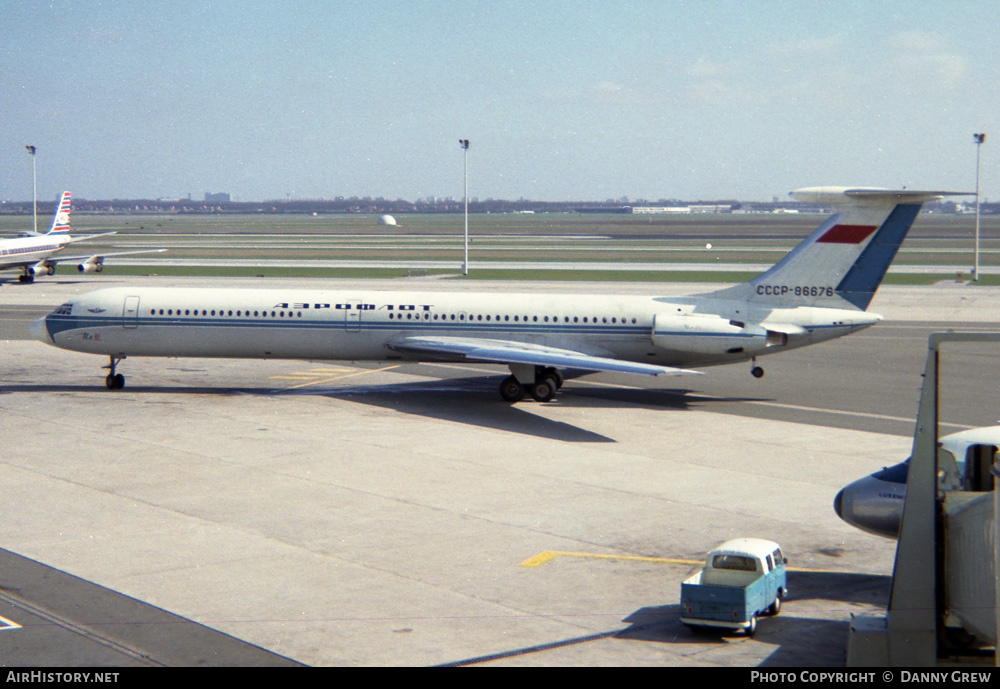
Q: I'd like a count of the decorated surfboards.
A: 0